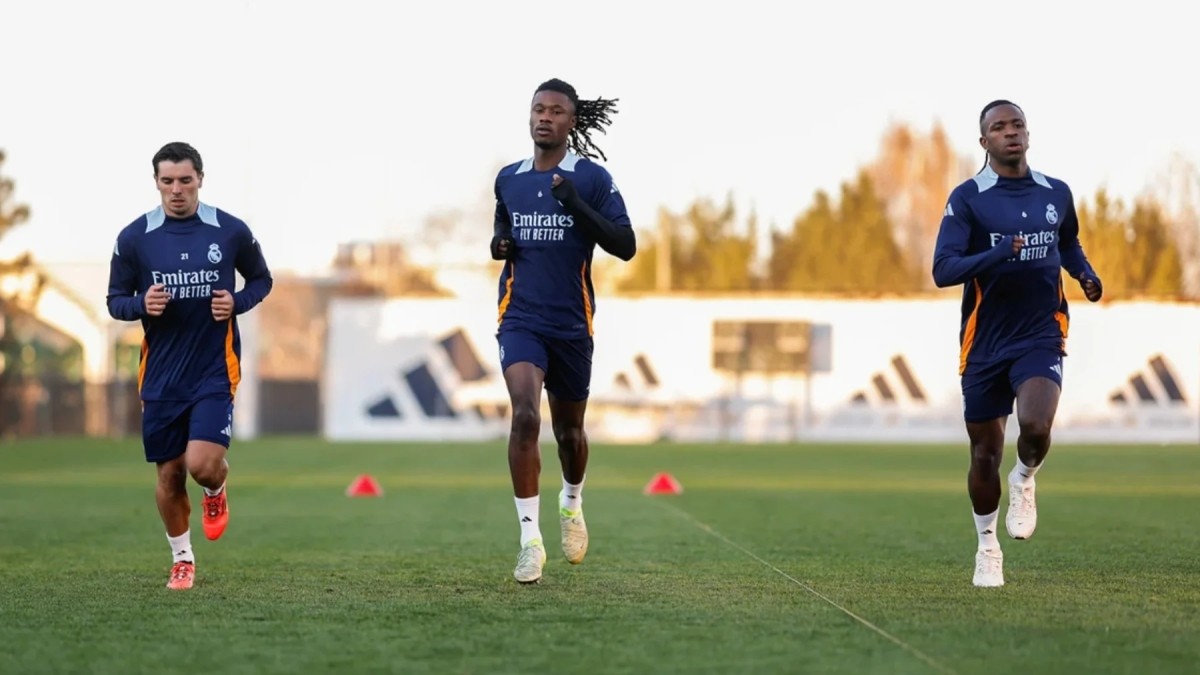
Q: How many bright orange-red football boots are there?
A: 2